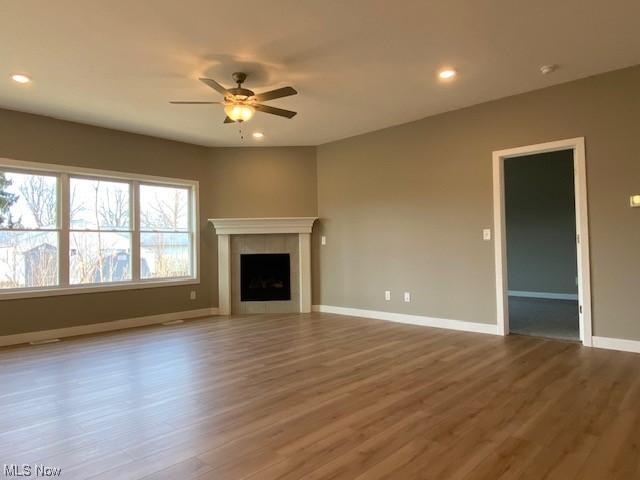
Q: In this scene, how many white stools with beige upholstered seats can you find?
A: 0